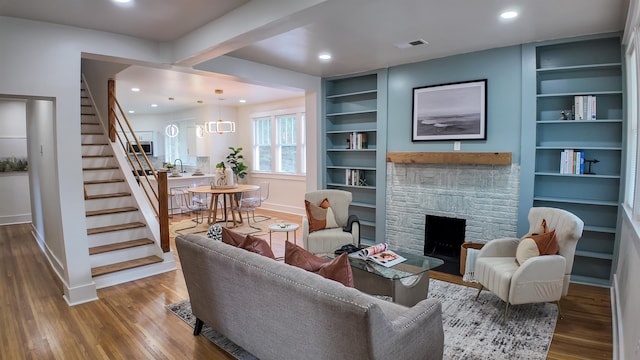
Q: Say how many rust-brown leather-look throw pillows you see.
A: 2